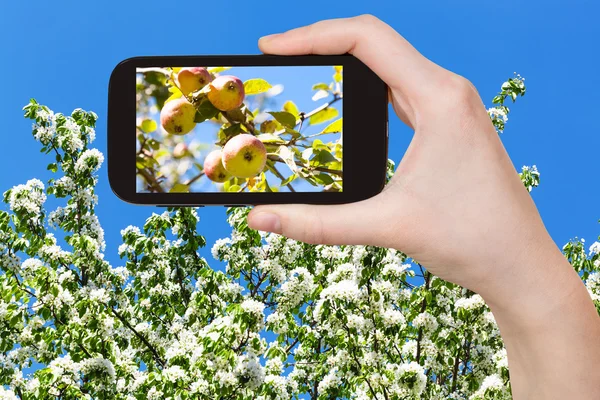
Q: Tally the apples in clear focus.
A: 5